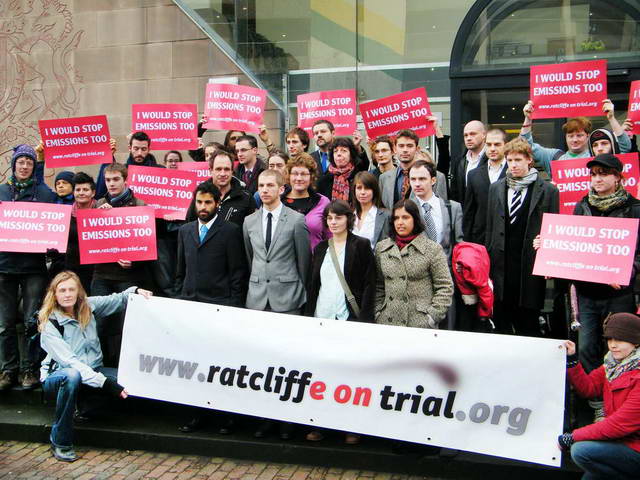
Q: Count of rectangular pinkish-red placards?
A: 13